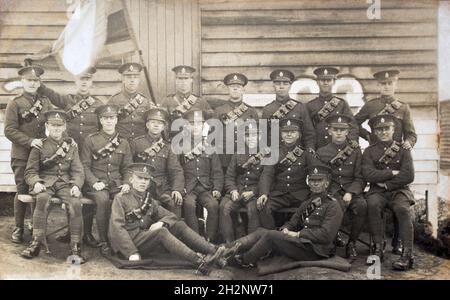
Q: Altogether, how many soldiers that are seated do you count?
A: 10